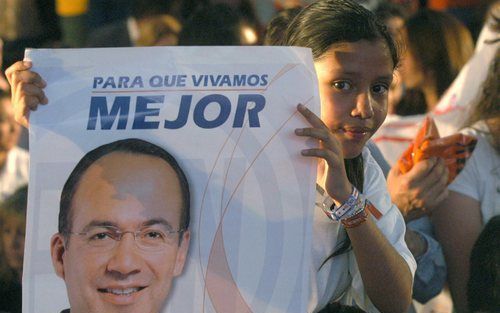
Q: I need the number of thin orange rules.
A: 1